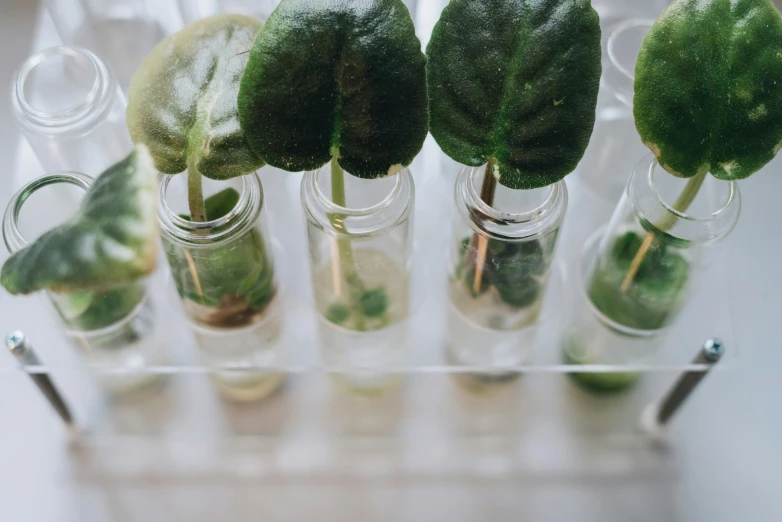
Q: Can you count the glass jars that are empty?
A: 2